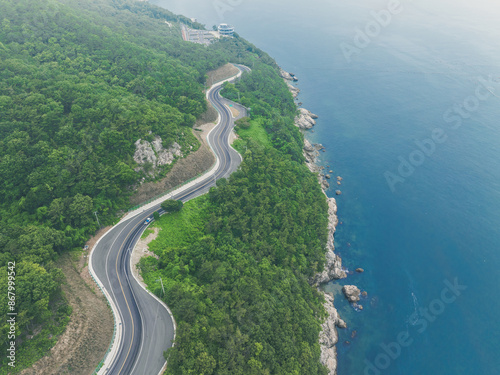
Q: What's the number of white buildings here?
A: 1